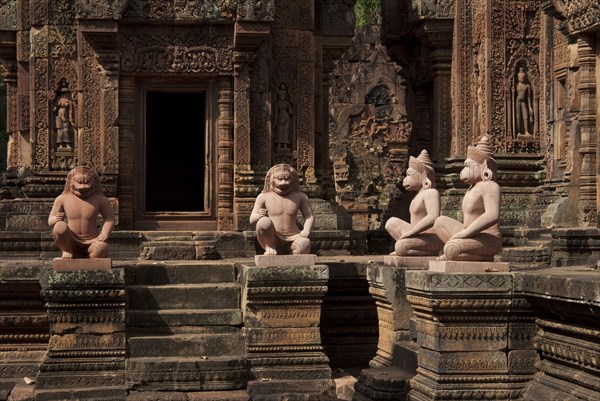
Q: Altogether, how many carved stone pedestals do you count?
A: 4